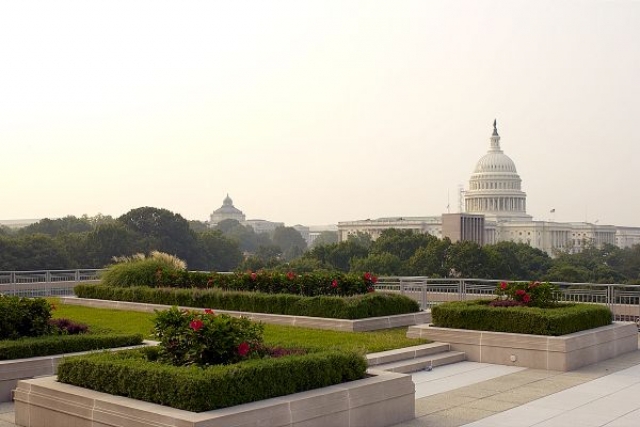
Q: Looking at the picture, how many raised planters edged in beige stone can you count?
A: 4